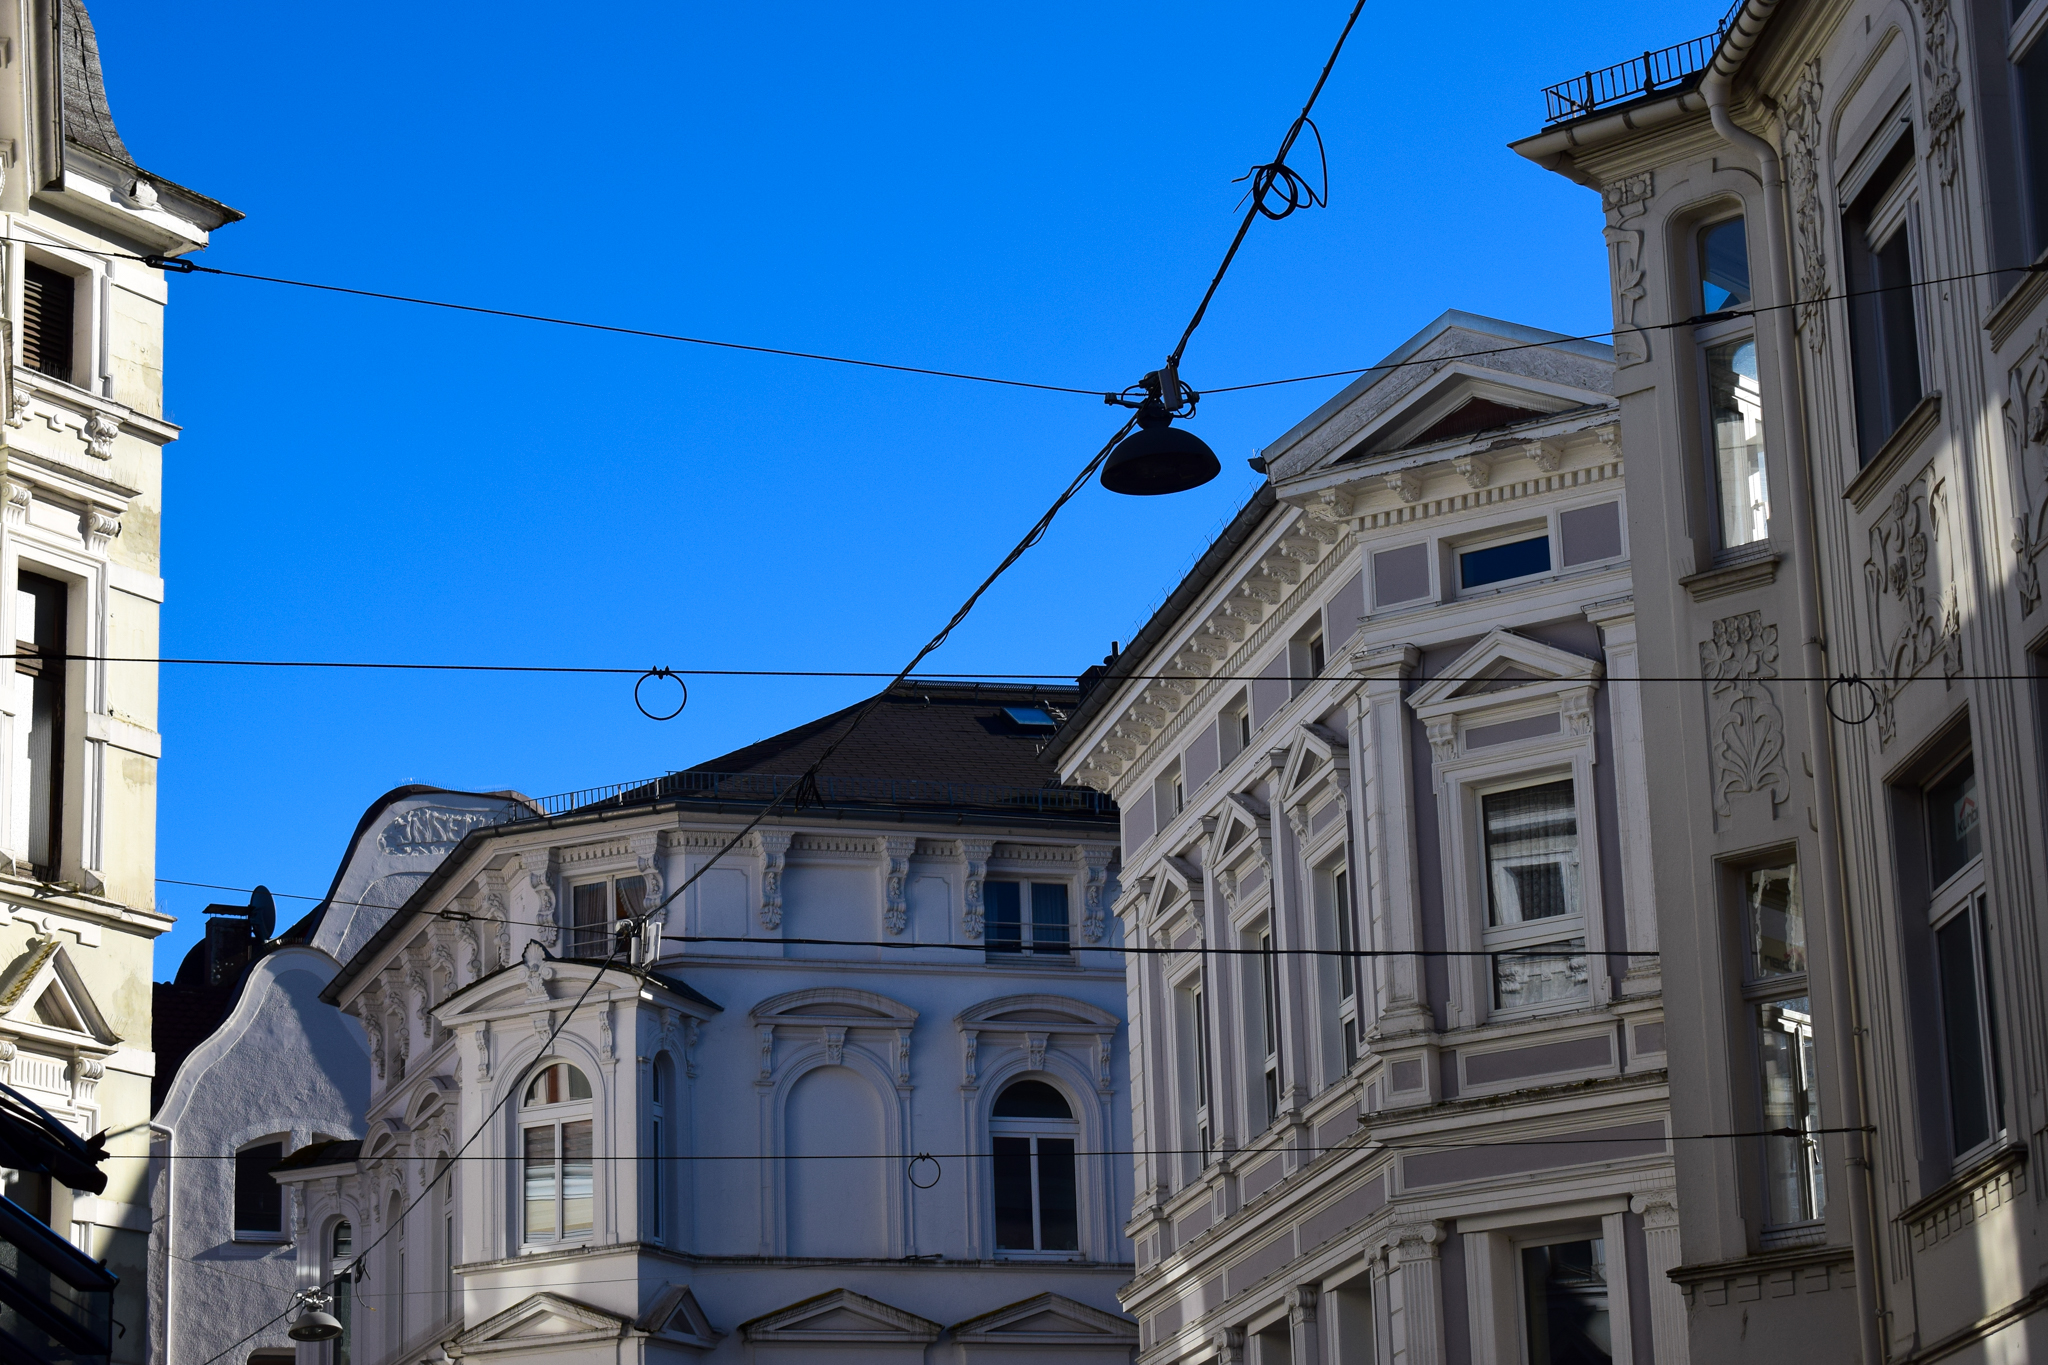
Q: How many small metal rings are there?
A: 3